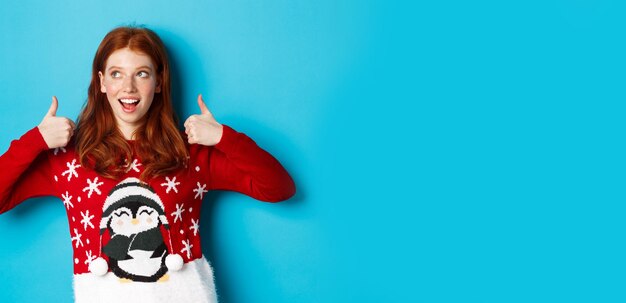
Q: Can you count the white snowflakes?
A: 13